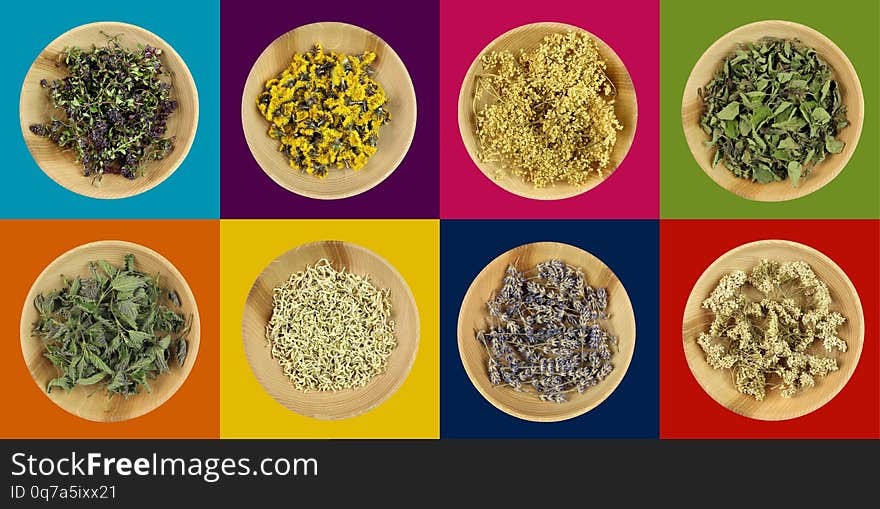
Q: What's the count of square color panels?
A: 8